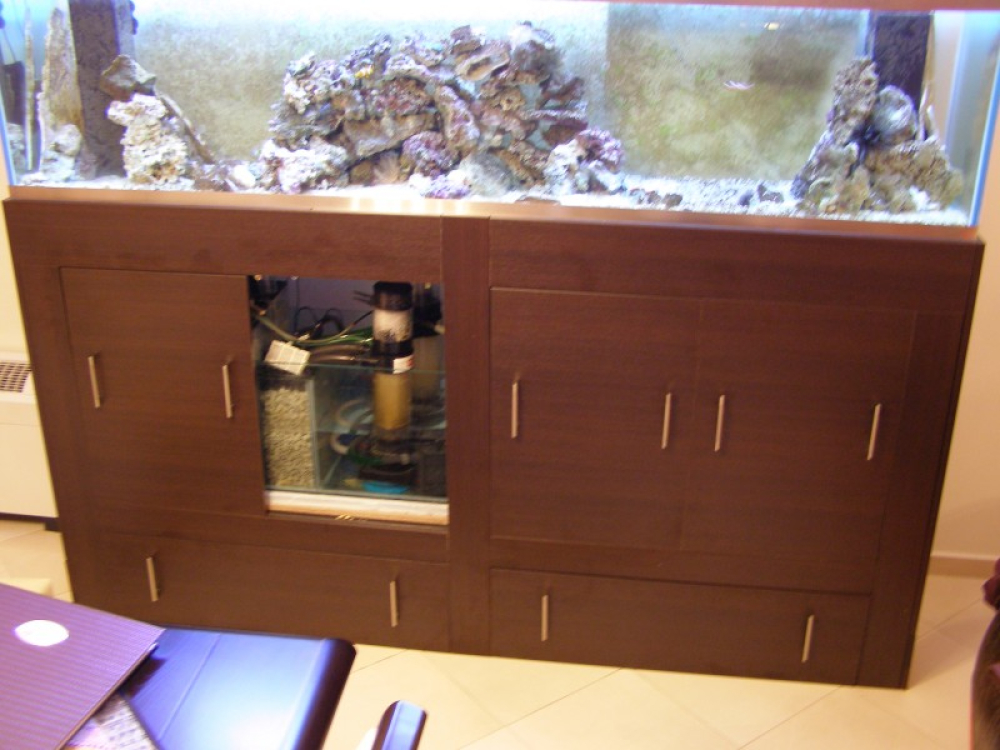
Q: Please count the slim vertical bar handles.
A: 10